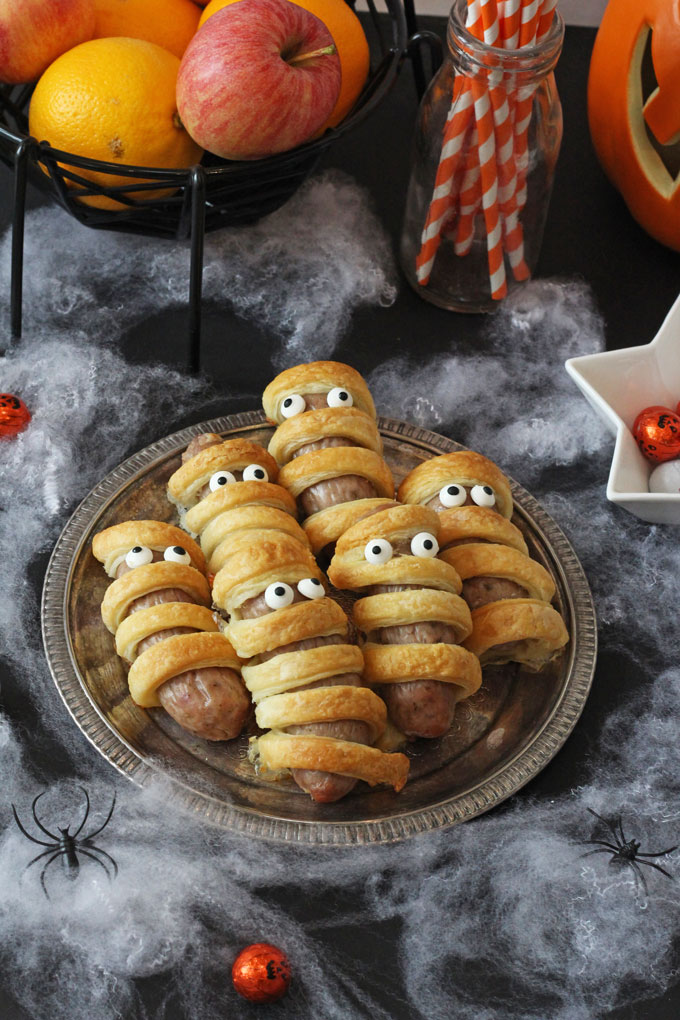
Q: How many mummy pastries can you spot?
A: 6